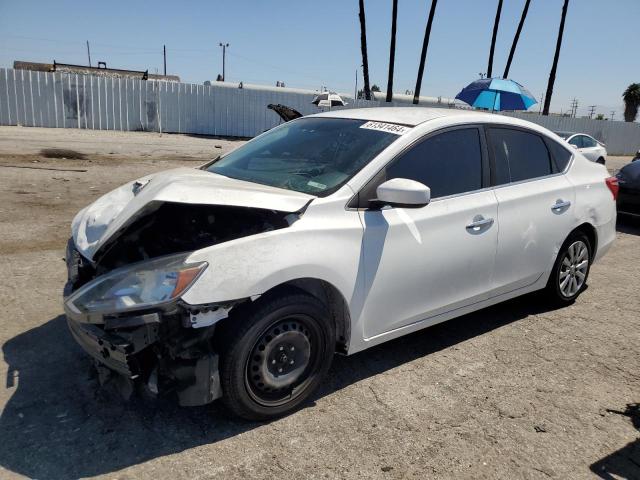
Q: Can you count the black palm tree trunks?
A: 6